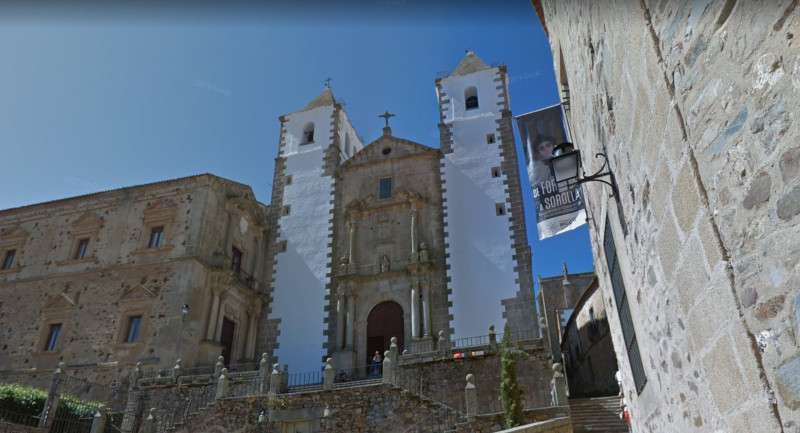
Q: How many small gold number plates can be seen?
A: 0